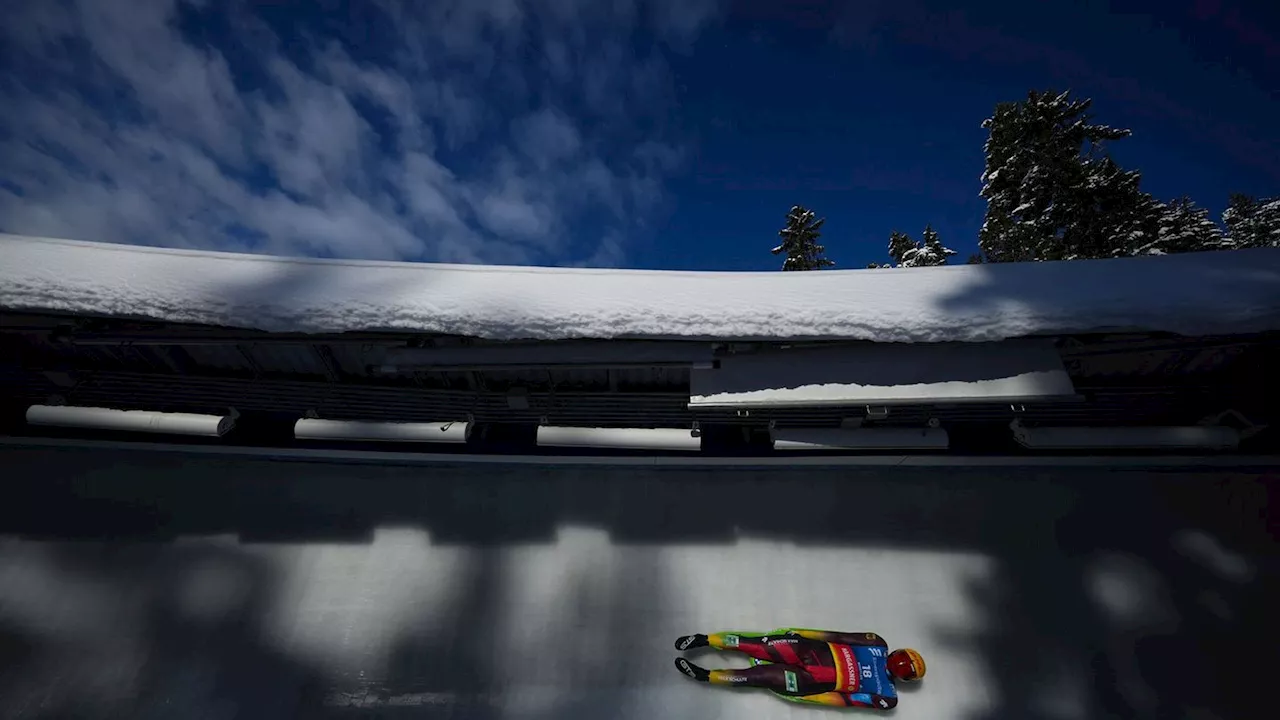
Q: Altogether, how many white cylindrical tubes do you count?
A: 5